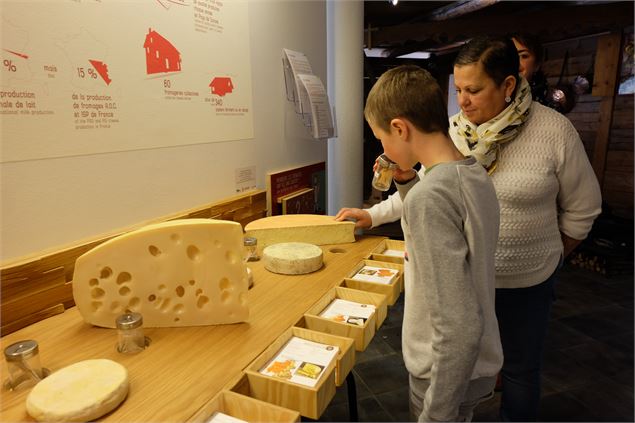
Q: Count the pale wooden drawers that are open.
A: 5